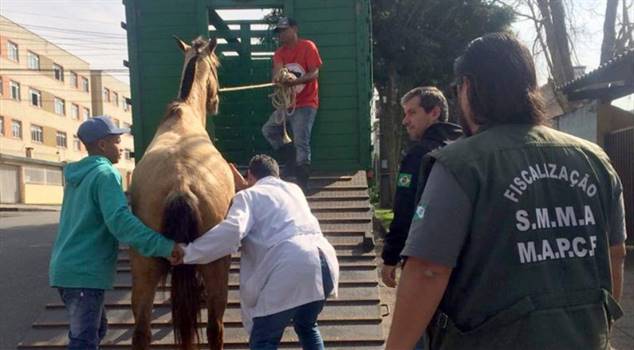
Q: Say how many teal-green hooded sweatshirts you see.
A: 1